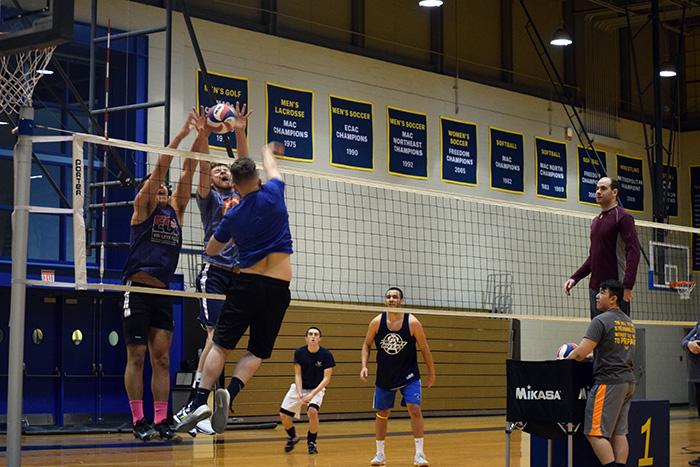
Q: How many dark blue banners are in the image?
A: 11